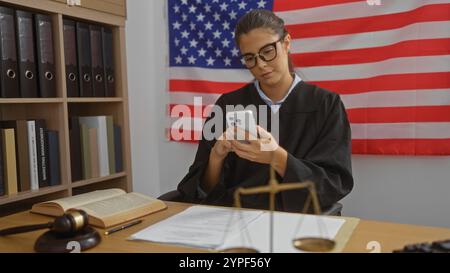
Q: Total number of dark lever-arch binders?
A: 7